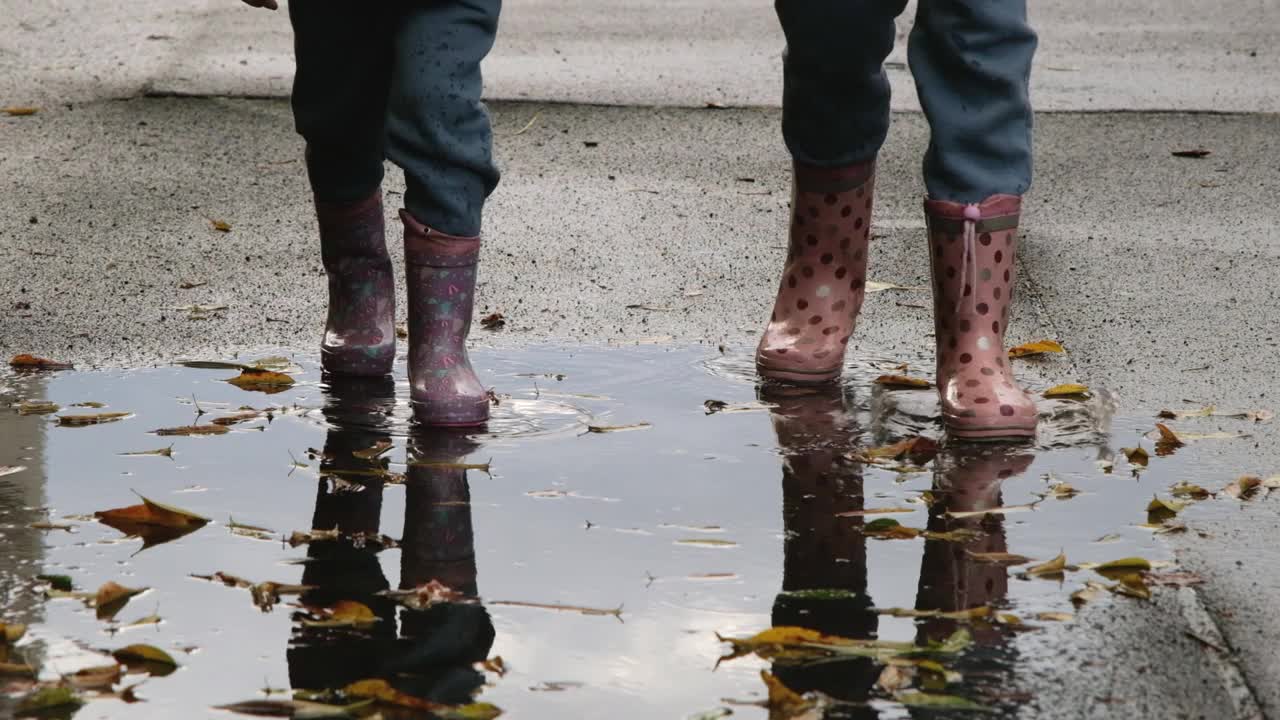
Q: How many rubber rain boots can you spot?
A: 4